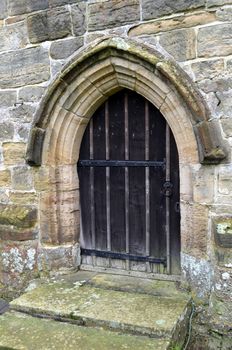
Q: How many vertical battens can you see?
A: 5